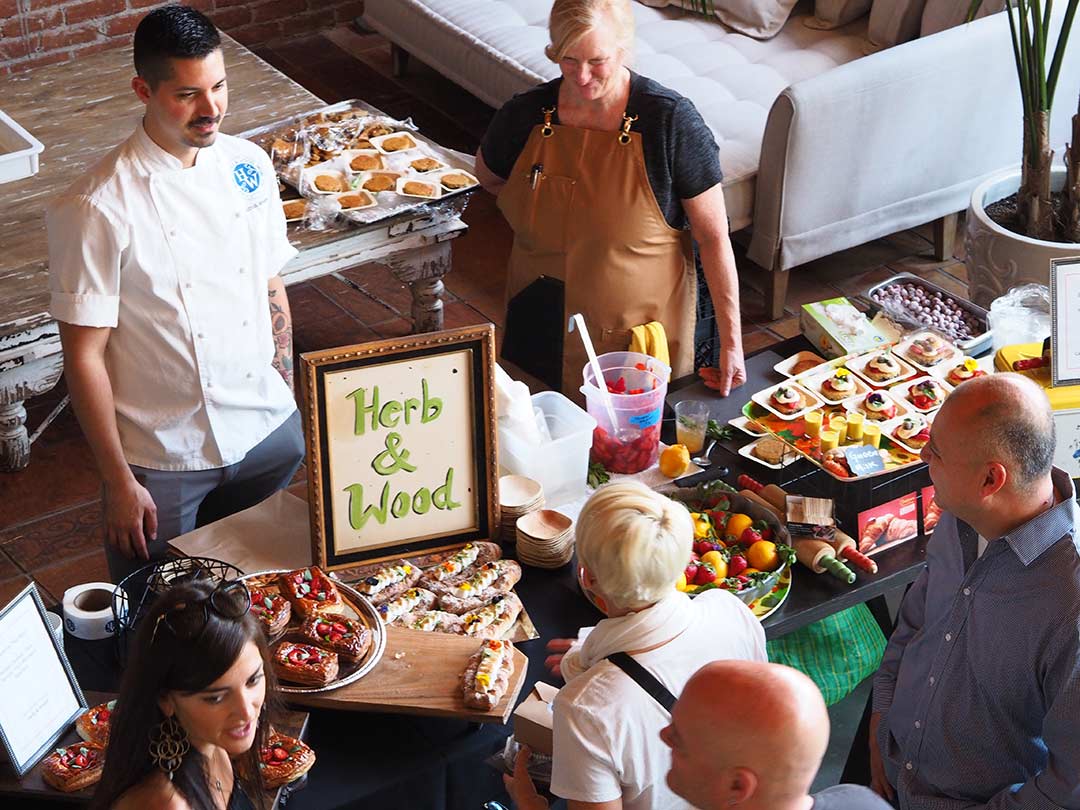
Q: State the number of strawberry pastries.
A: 7